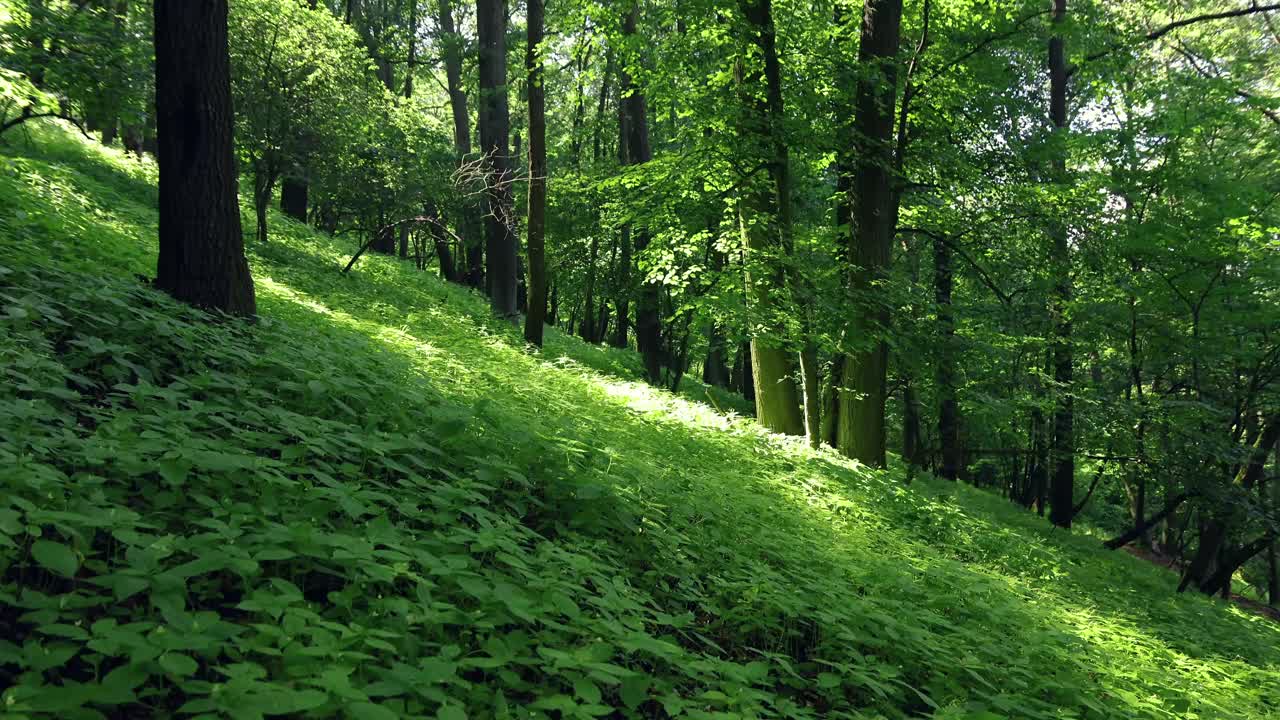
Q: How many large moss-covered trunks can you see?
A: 2